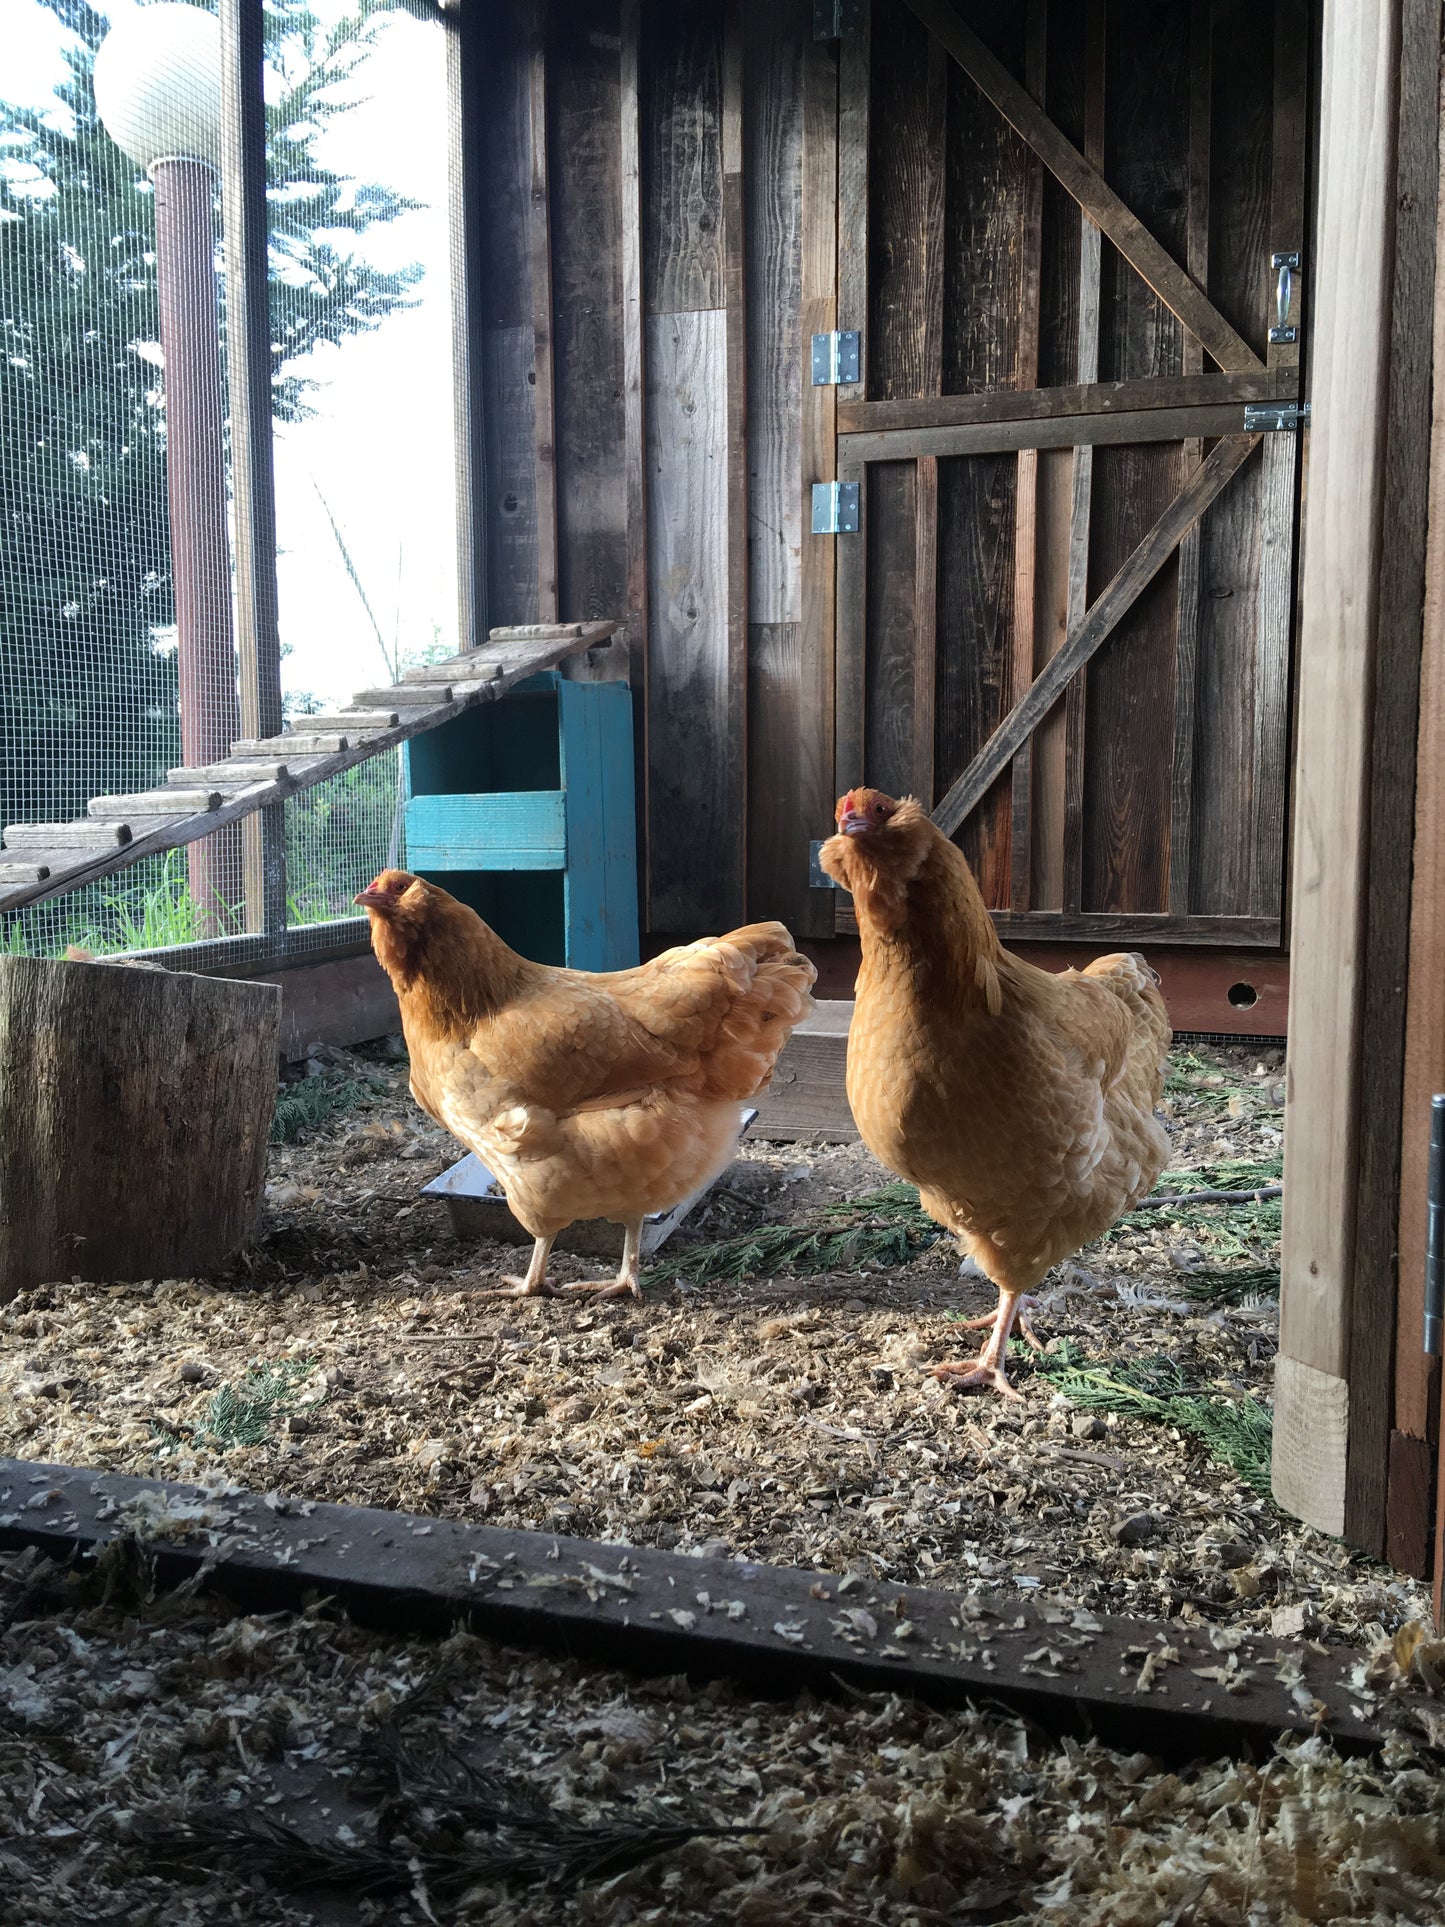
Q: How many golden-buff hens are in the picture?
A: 2